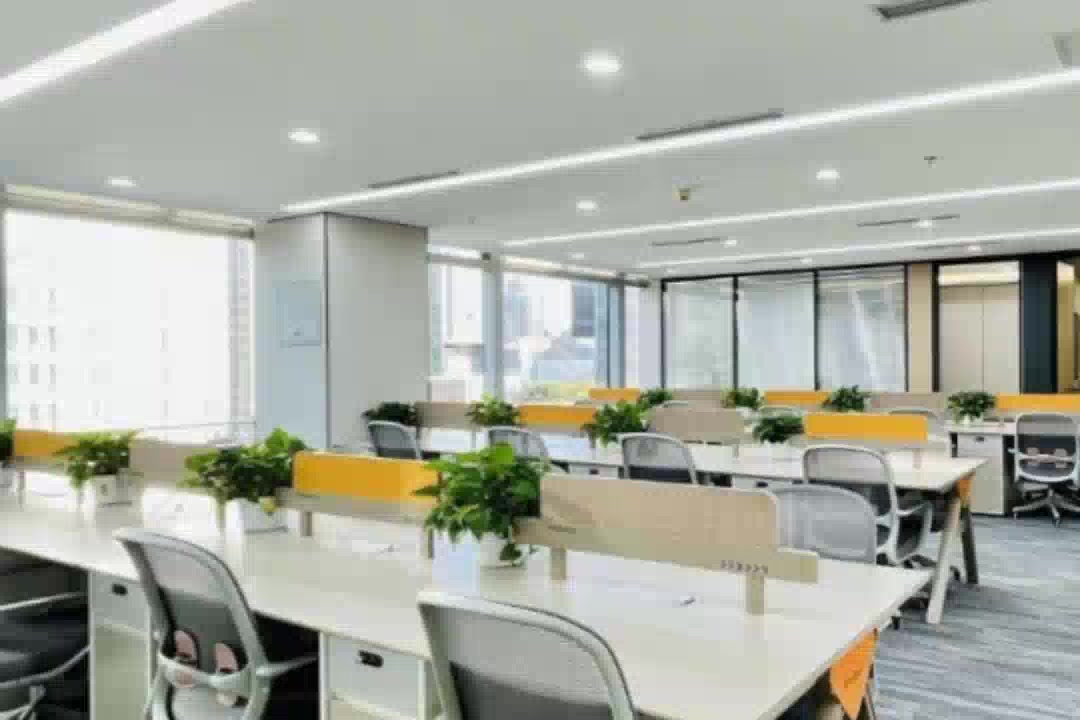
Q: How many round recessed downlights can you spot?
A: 11